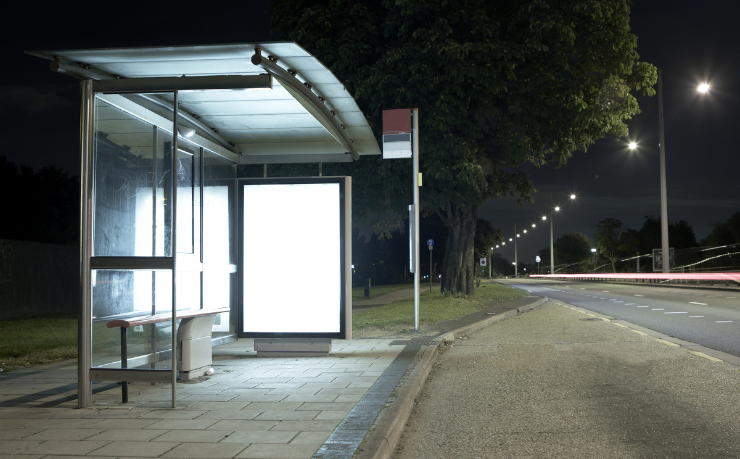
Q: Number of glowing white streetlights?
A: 12